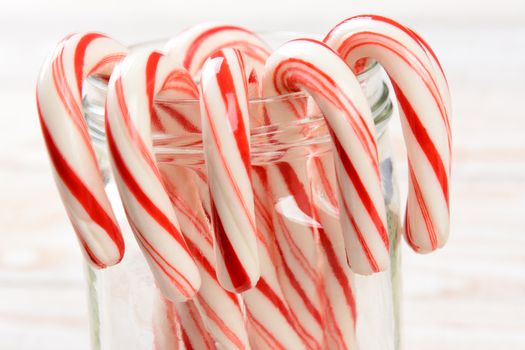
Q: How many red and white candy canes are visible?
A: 6